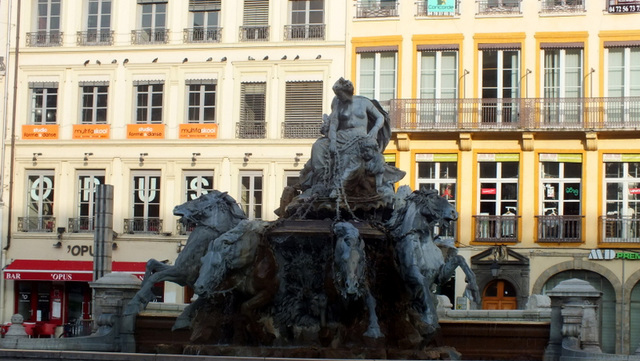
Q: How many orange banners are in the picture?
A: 4